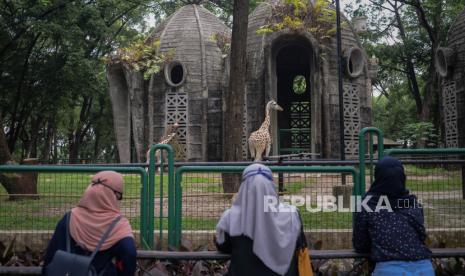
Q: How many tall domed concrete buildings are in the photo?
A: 3